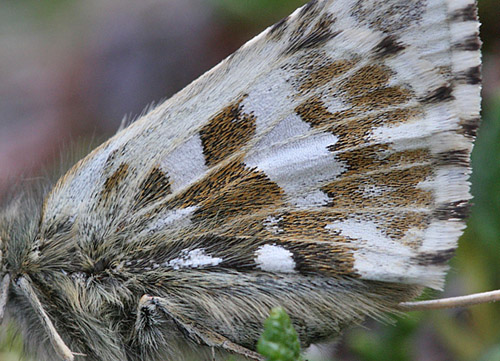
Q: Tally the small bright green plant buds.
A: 1